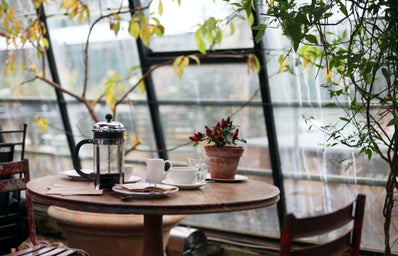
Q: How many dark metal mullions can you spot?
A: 3